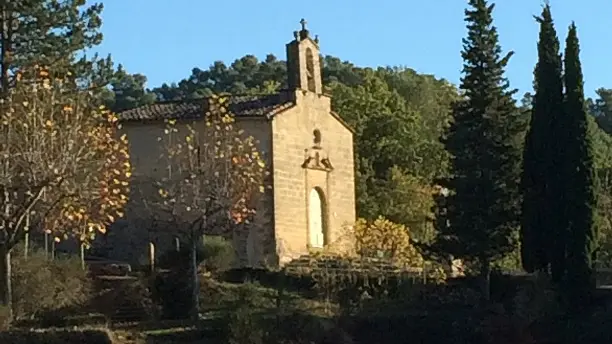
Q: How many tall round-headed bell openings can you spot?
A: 1